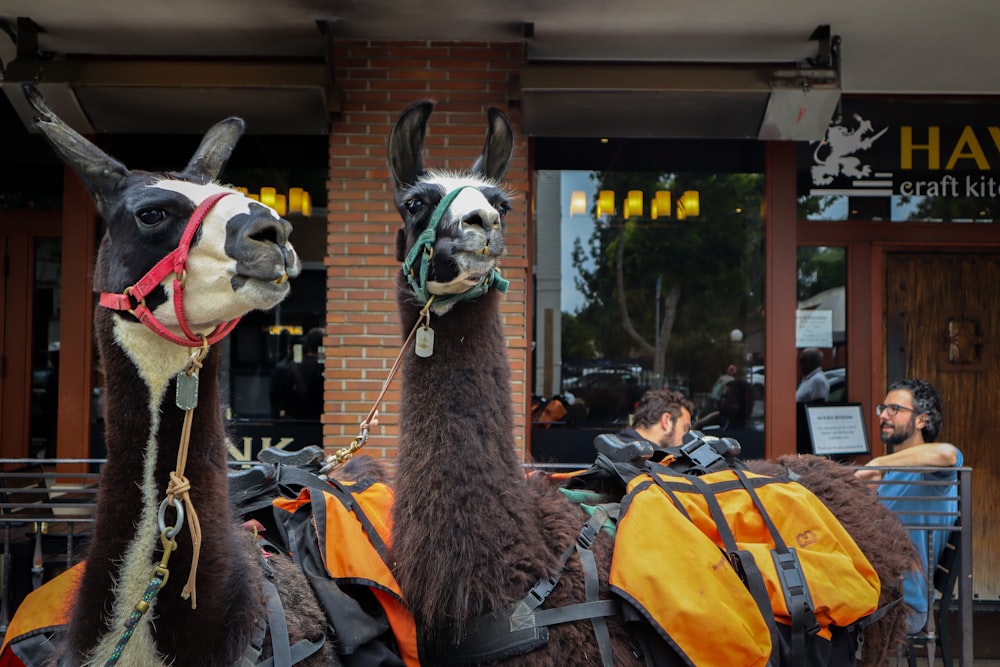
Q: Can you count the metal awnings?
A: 2